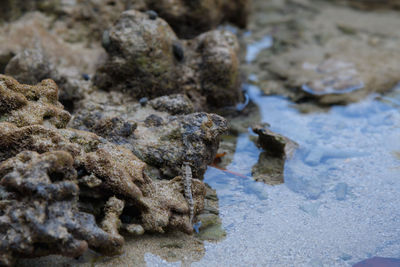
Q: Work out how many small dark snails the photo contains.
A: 5